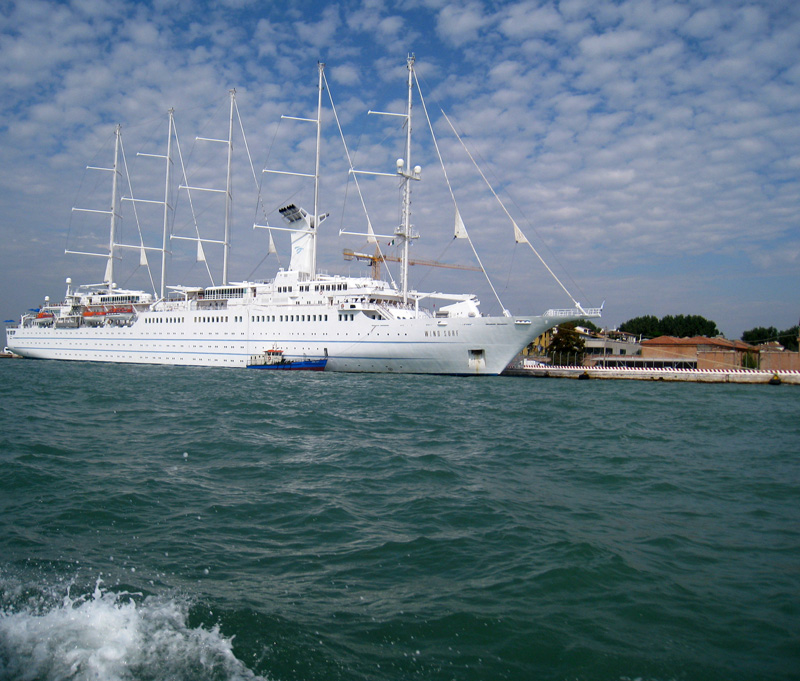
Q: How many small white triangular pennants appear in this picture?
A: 7